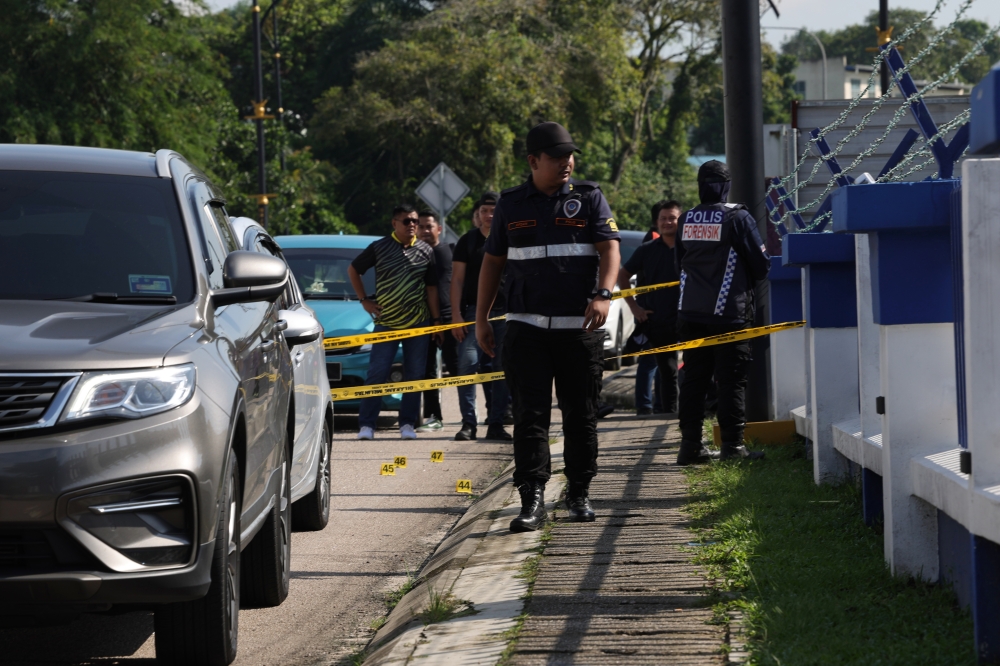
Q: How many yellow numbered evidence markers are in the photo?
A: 4